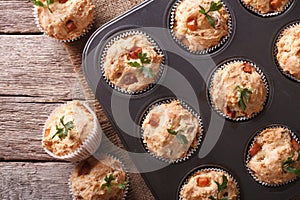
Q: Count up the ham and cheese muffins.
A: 11